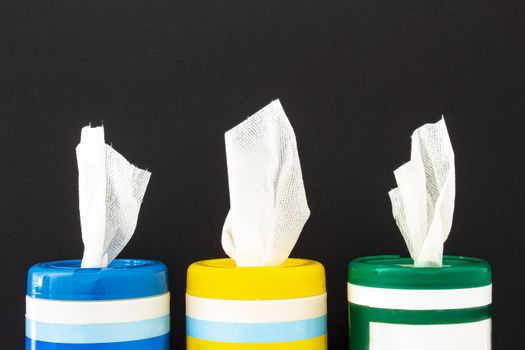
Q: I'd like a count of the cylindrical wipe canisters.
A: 3